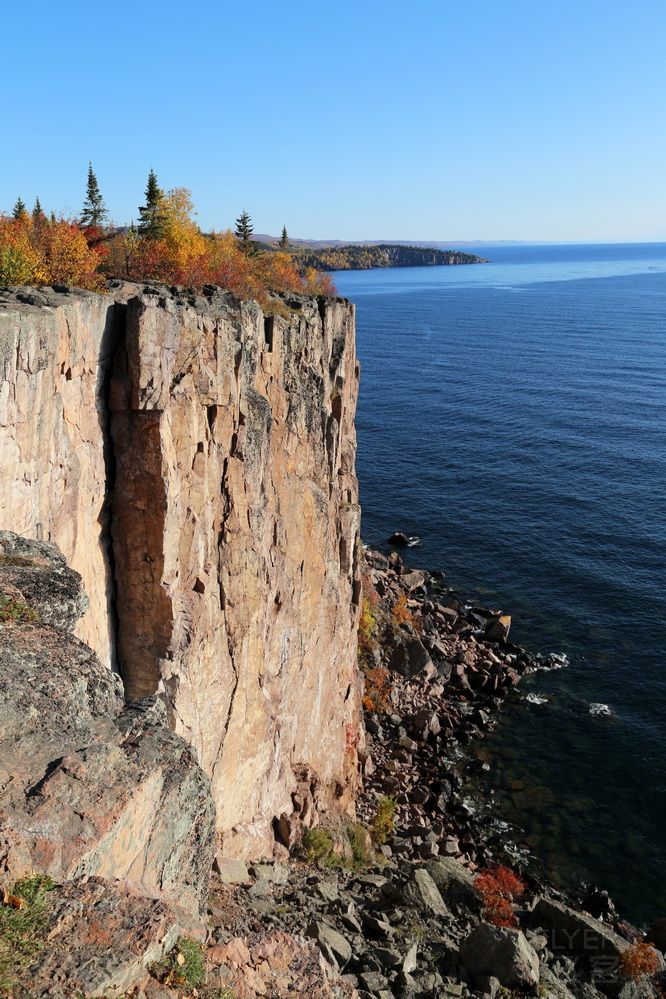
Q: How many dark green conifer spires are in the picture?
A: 6